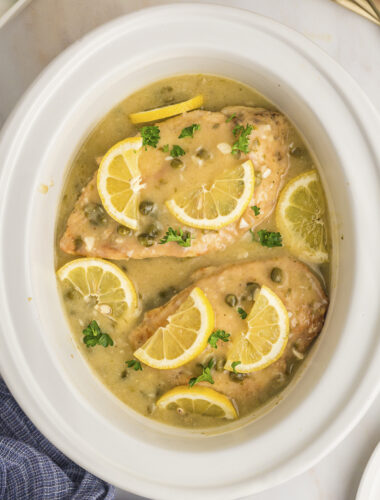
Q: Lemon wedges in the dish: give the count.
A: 8